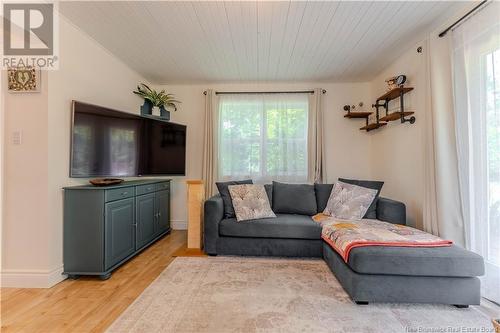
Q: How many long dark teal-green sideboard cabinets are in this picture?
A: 1